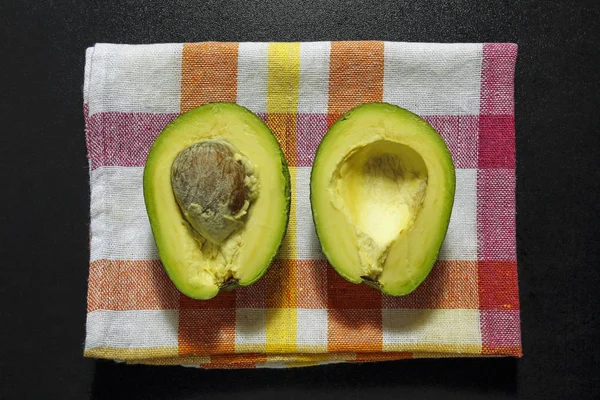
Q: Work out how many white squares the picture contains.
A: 11